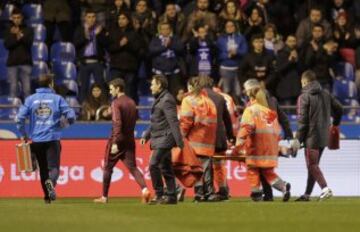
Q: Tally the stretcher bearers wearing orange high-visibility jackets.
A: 3